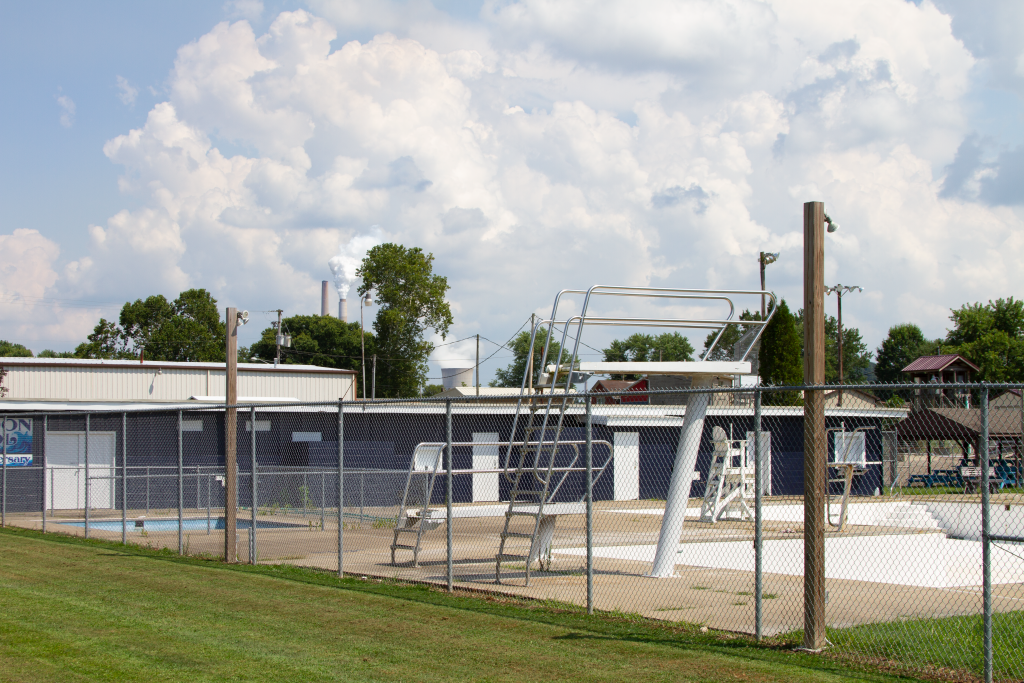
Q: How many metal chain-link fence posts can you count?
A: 11